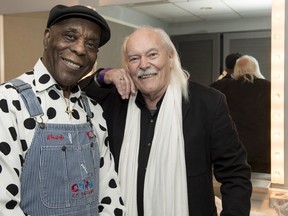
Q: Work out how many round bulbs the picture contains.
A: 9